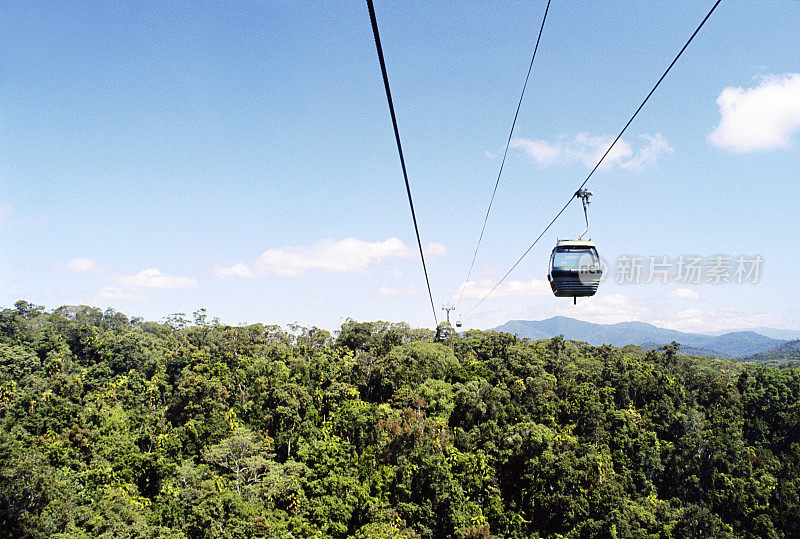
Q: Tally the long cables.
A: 3